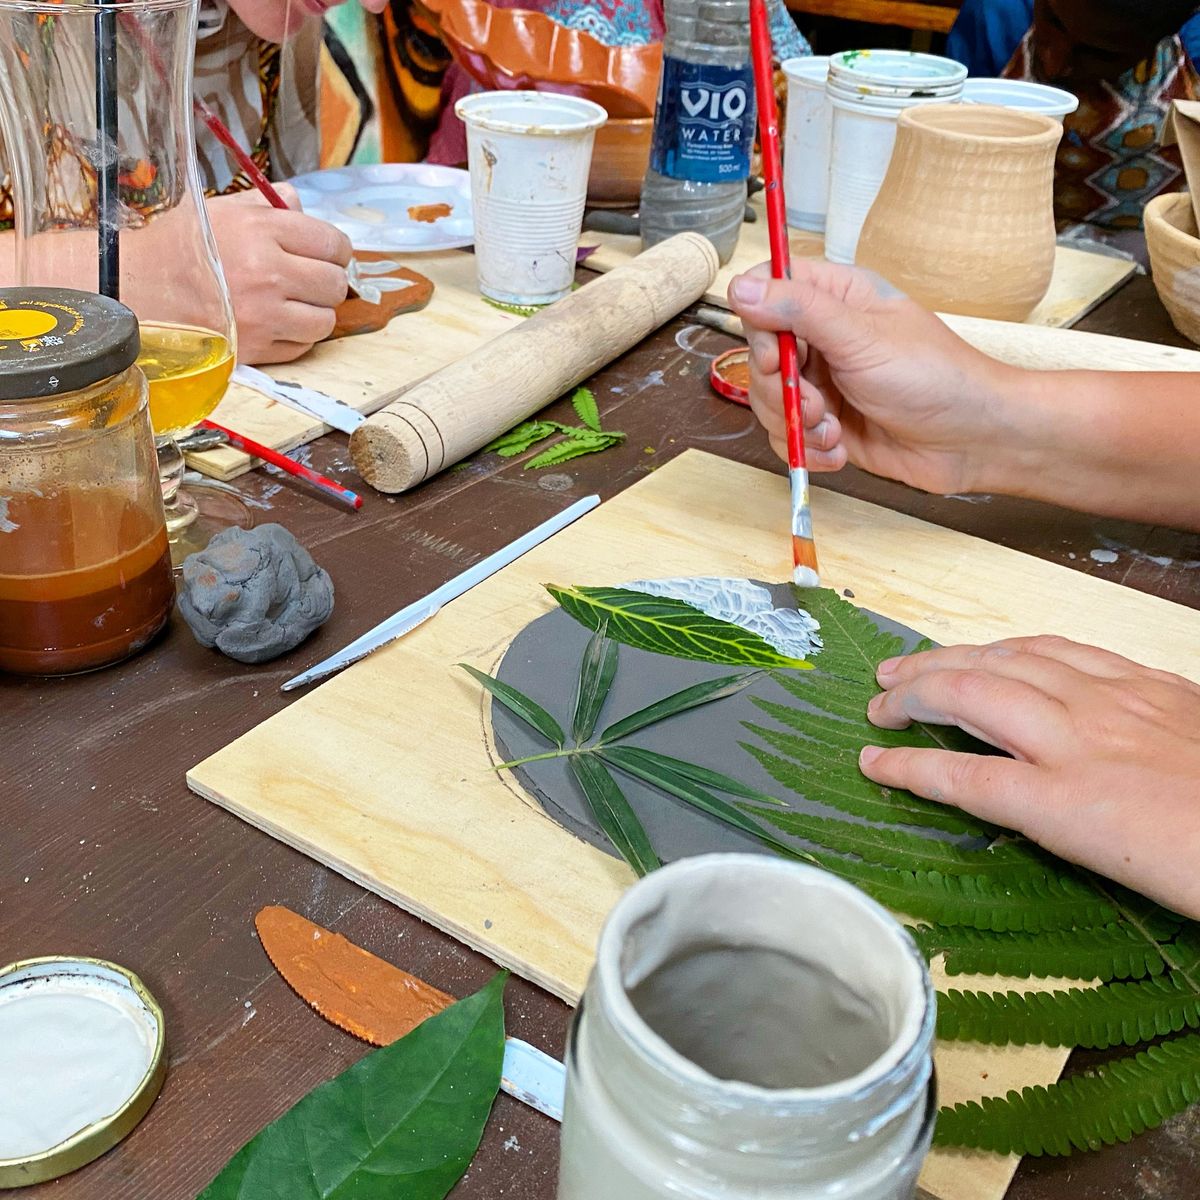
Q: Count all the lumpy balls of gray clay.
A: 1